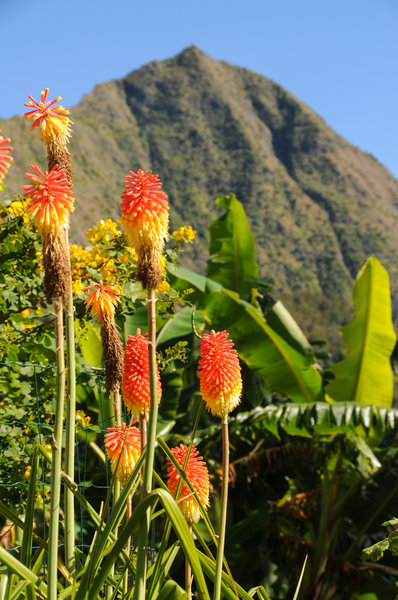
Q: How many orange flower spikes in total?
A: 9